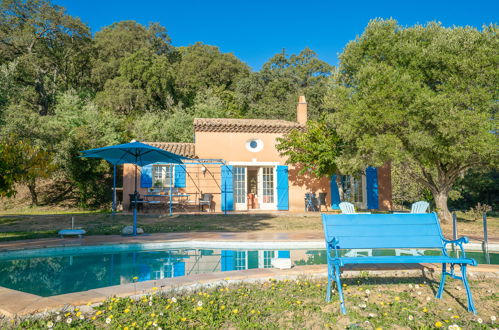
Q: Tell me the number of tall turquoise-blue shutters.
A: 4